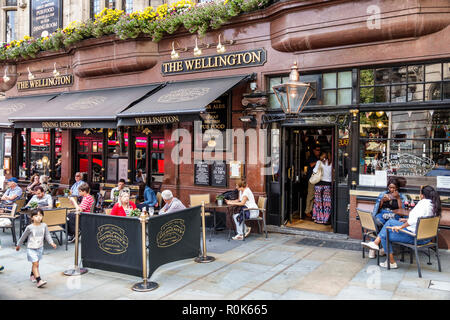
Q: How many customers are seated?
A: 13